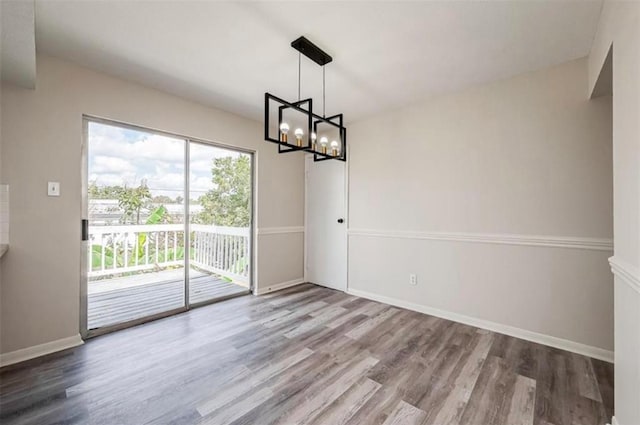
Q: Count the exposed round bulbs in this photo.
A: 5